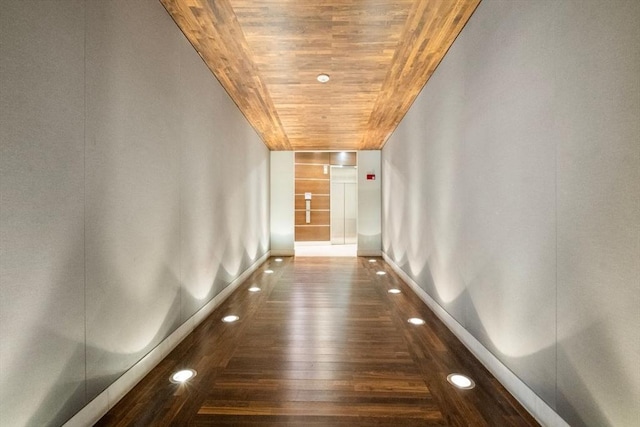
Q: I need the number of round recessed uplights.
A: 10